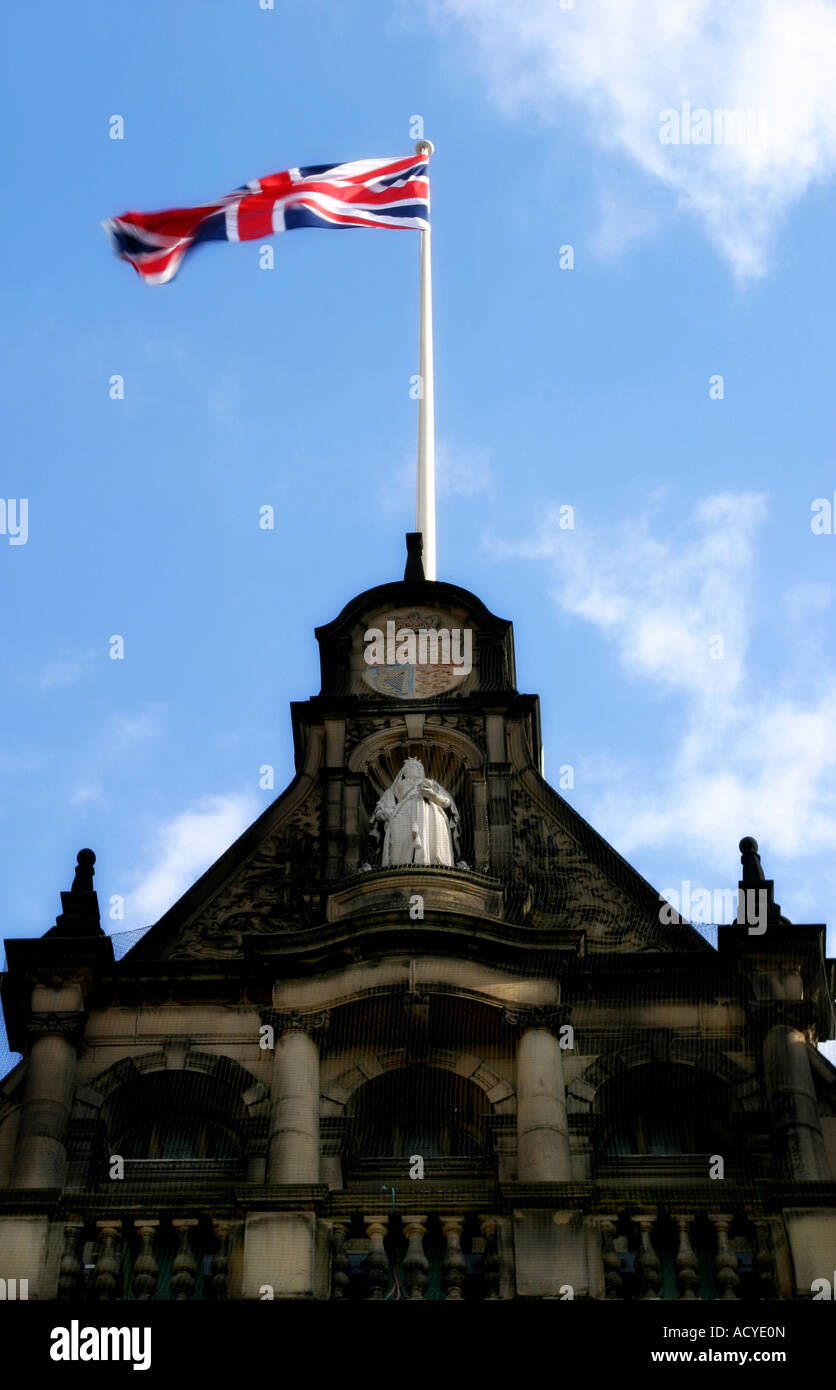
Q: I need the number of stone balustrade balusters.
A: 15